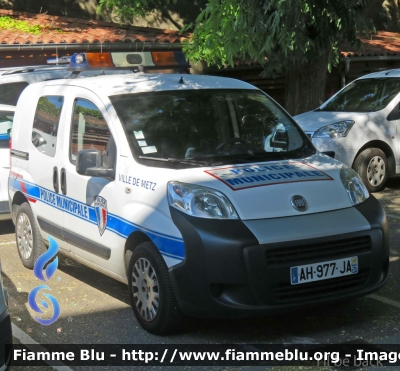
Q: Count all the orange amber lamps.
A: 2